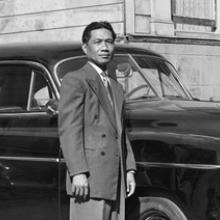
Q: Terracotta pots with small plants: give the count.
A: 0